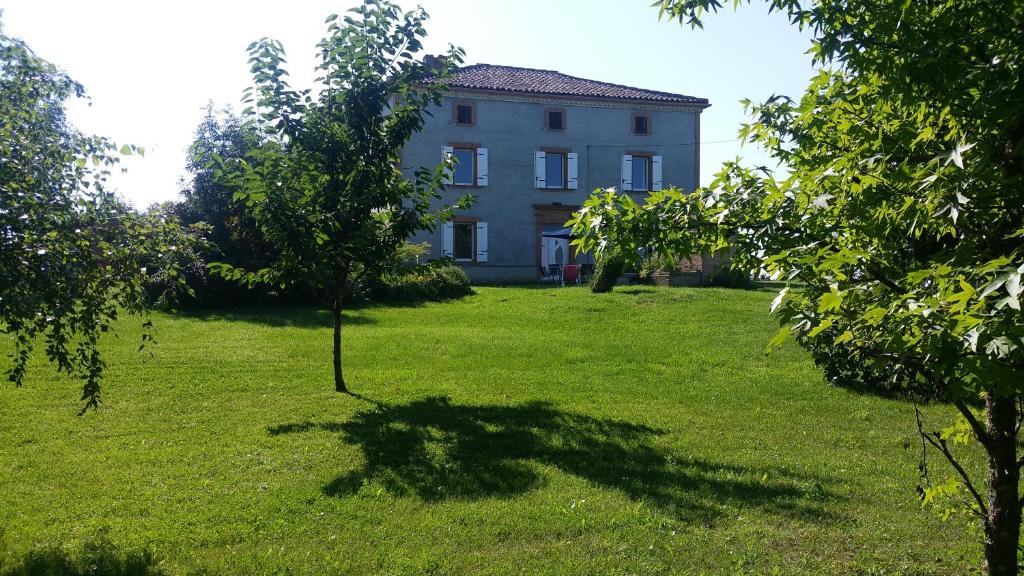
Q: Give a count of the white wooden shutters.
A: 8